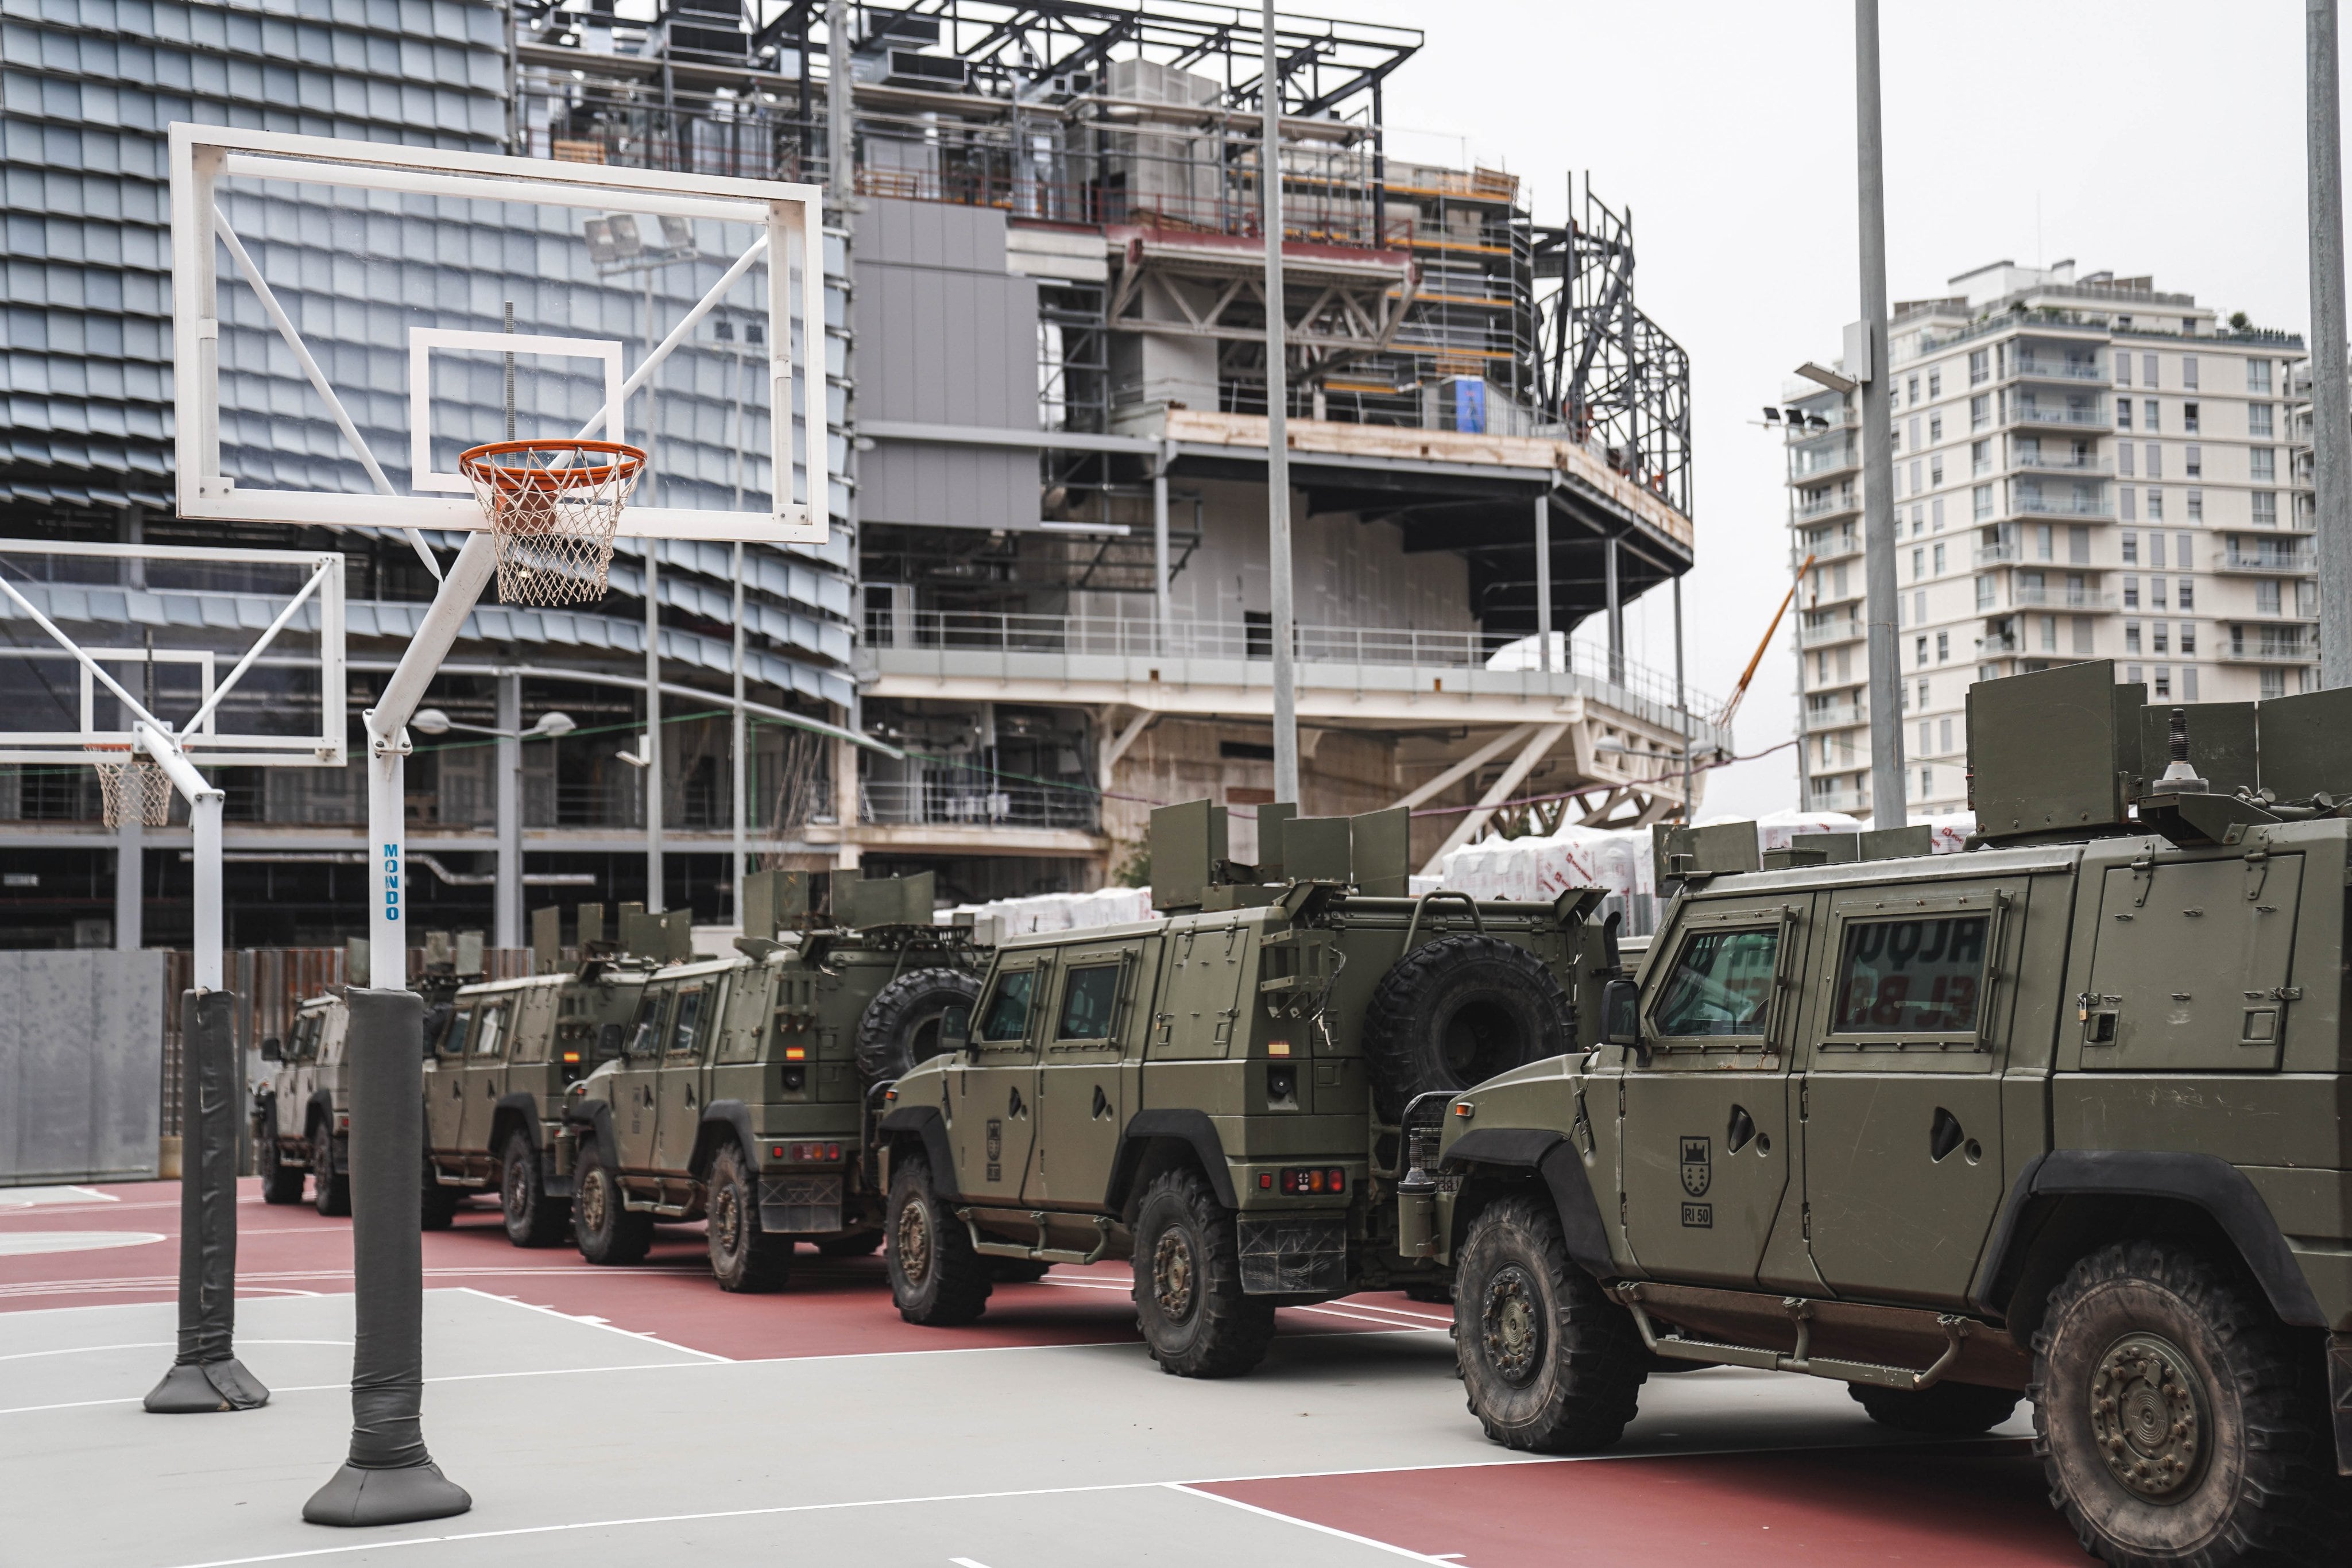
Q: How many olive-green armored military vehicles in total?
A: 5